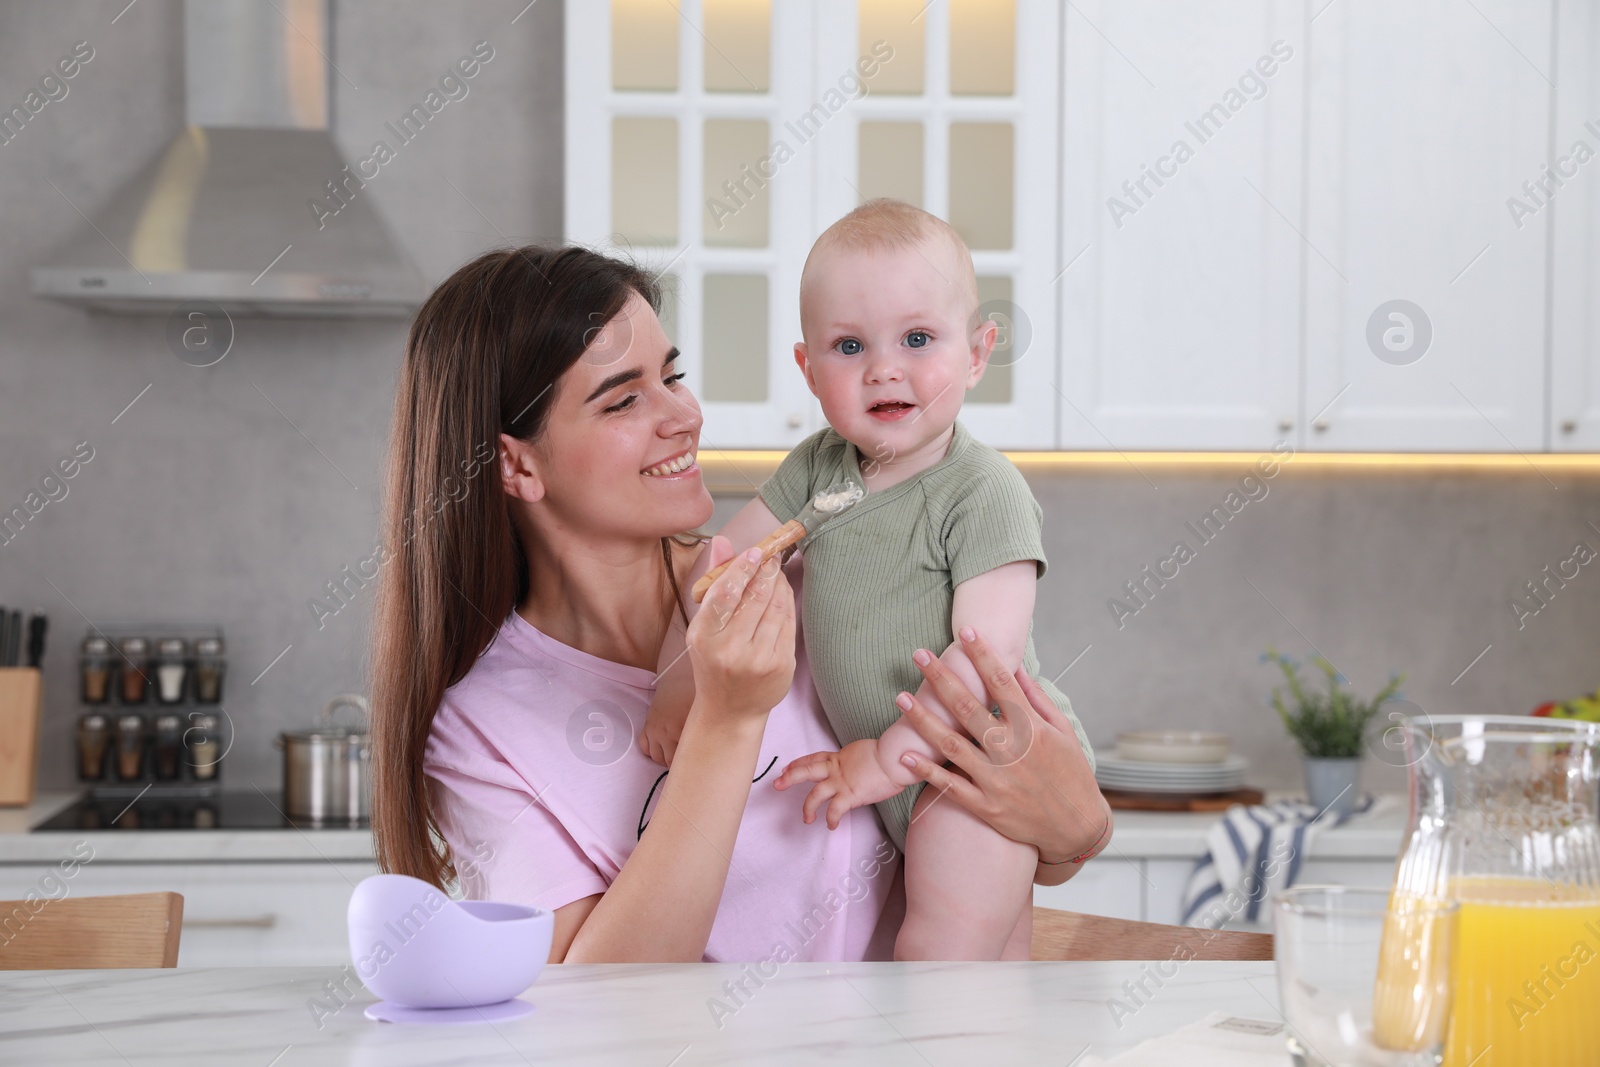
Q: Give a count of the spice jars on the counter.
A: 8